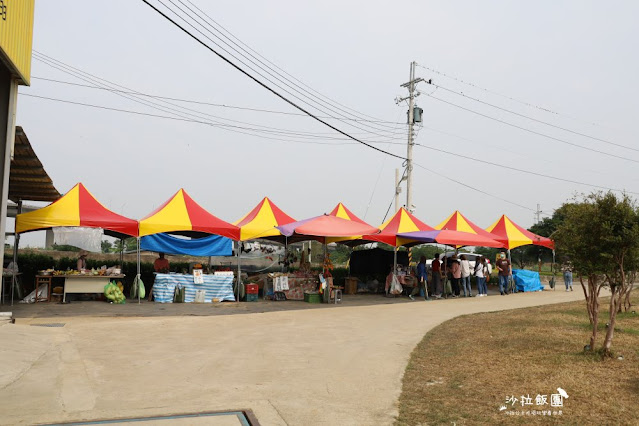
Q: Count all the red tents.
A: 7